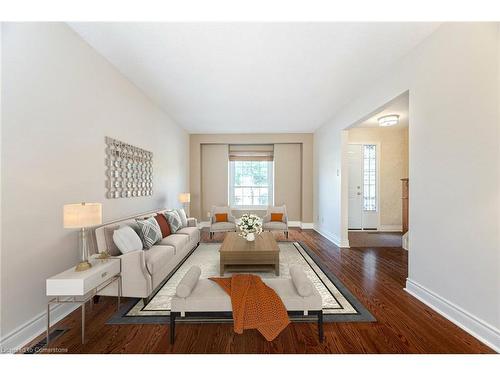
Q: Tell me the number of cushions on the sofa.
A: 5